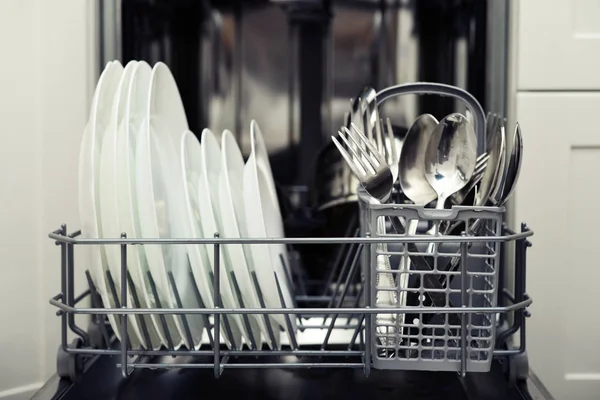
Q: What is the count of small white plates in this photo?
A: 4